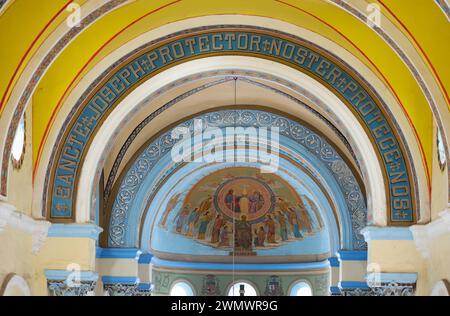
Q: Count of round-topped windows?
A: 3